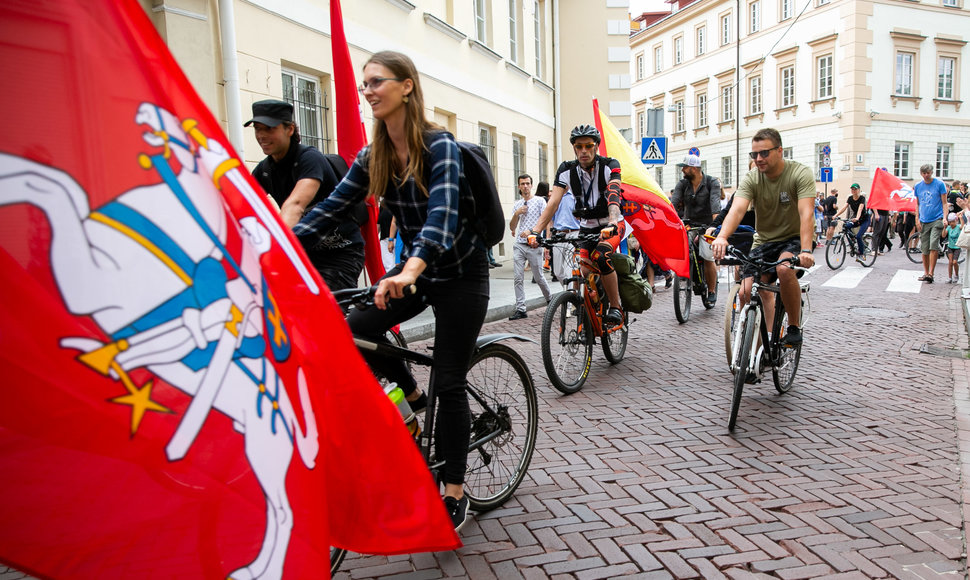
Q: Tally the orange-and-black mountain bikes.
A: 1